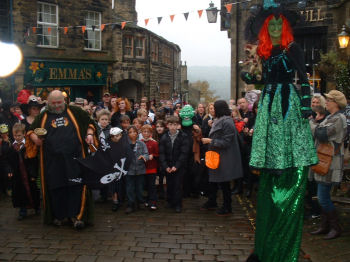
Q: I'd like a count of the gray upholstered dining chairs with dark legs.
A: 0